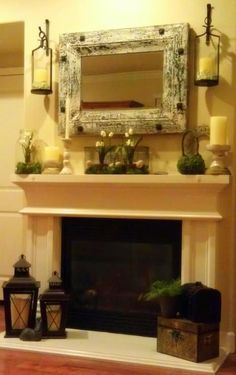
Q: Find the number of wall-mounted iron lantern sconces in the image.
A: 2